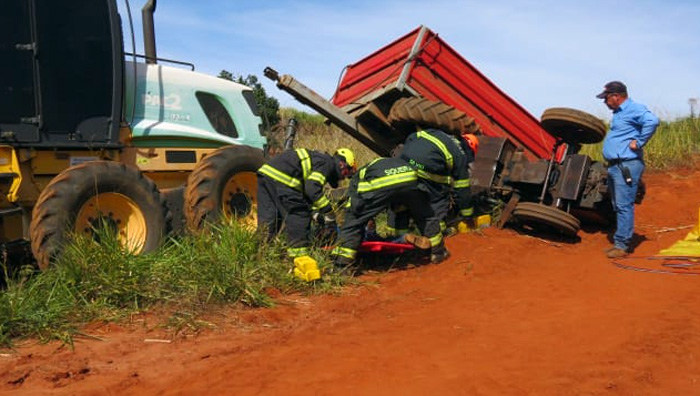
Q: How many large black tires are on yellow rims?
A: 2